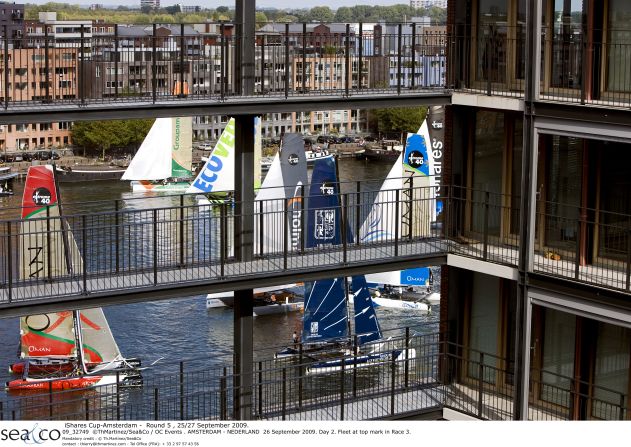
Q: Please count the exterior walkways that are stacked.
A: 3